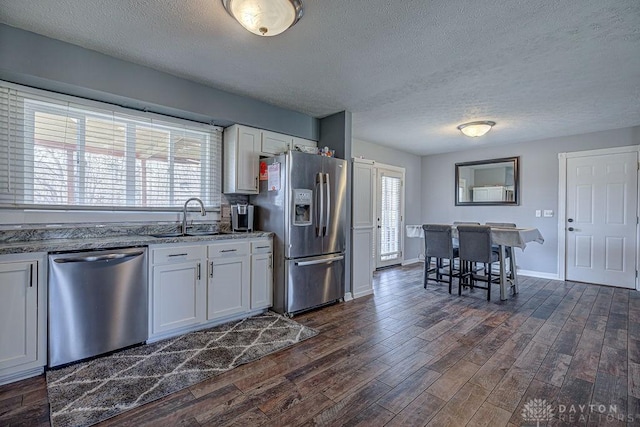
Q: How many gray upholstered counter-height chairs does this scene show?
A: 4